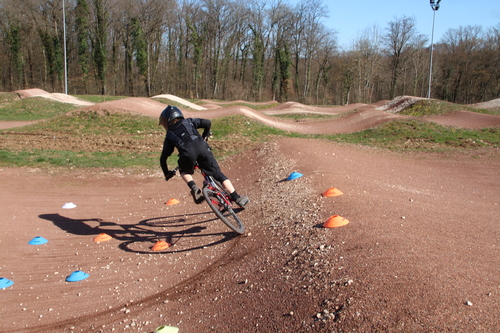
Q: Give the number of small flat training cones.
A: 11